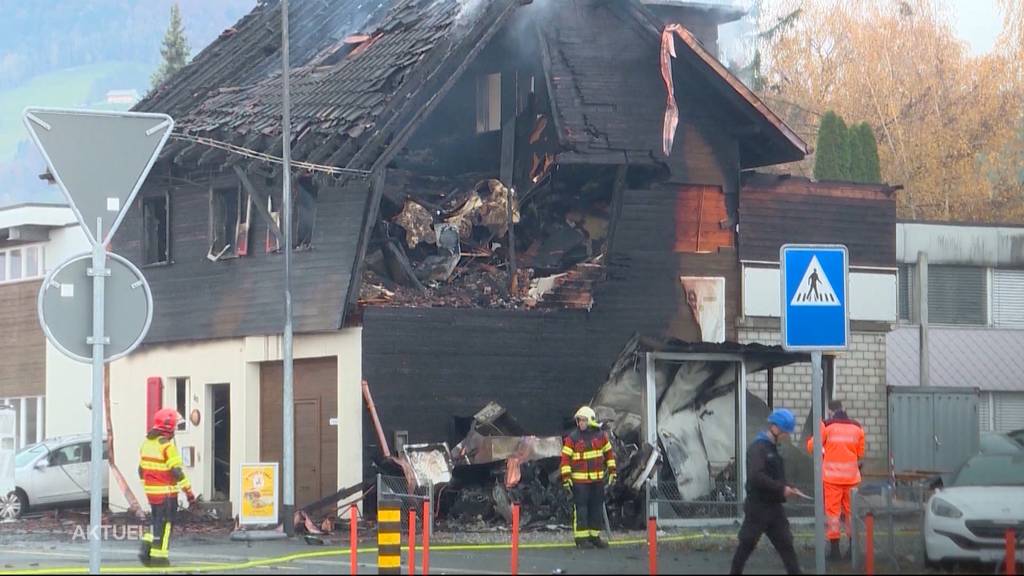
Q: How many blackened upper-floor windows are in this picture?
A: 3